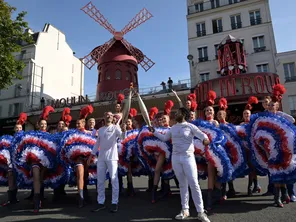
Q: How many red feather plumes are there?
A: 15